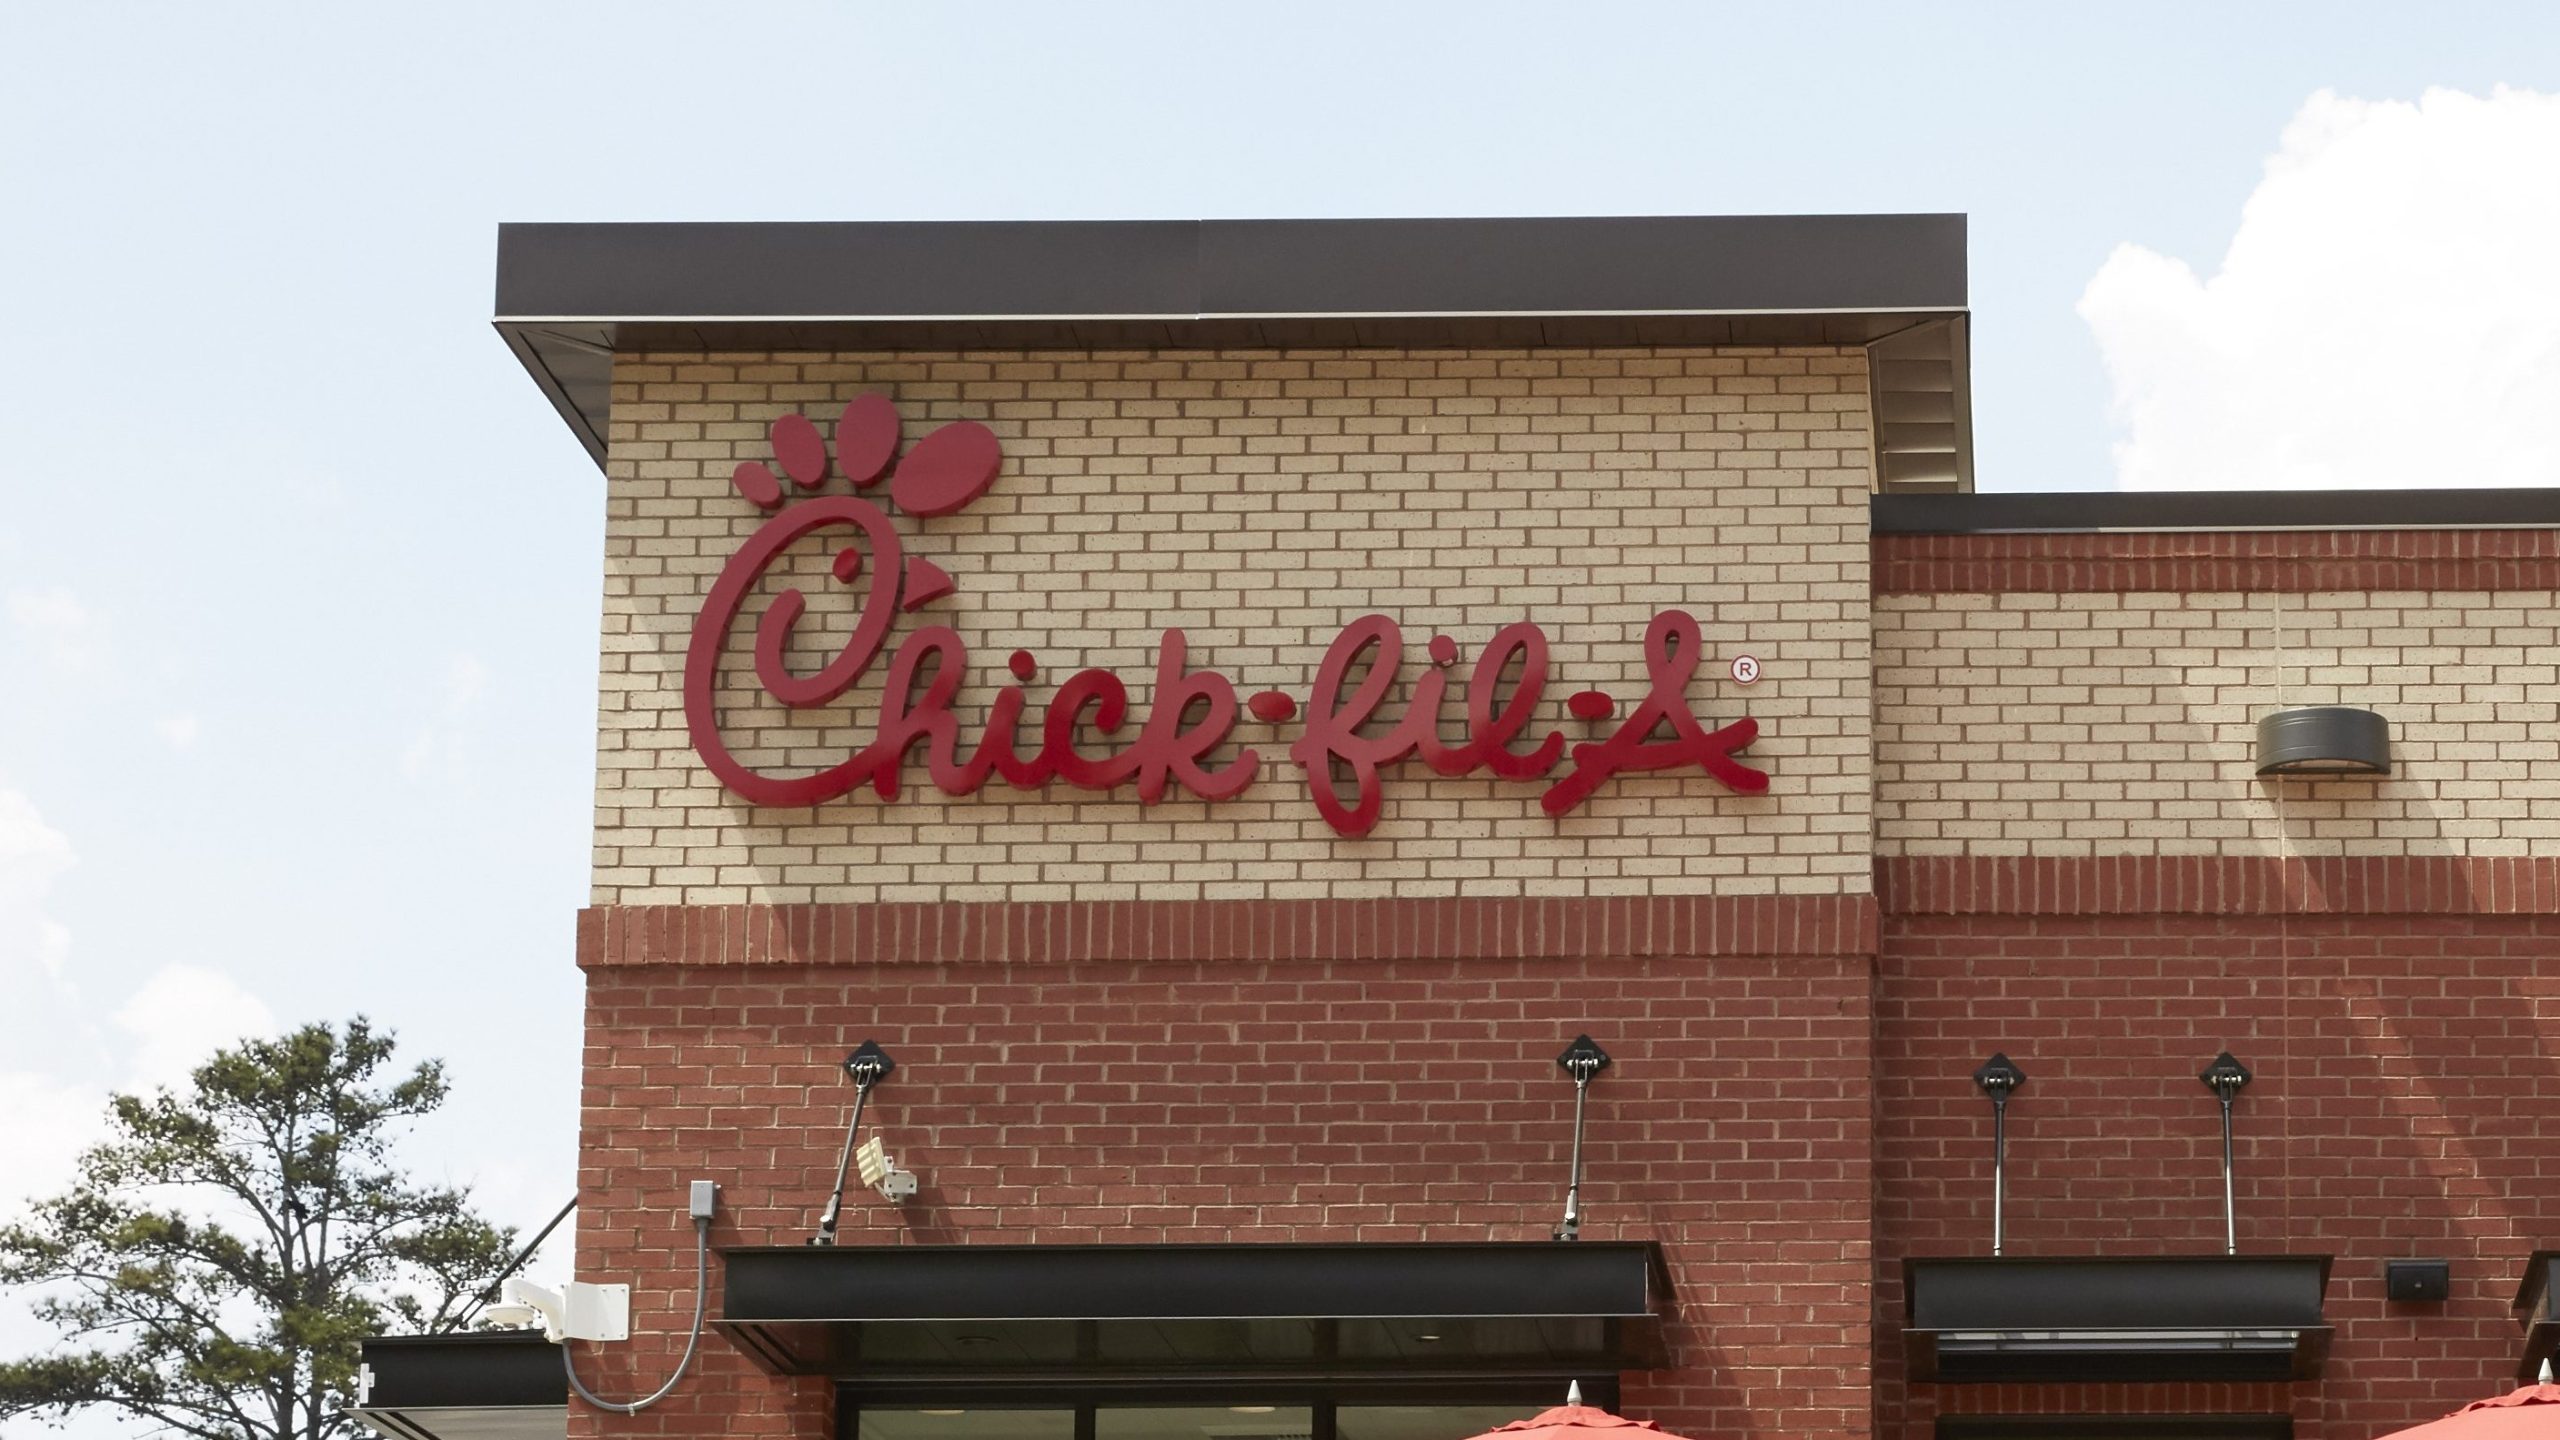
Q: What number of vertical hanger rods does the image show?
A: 4